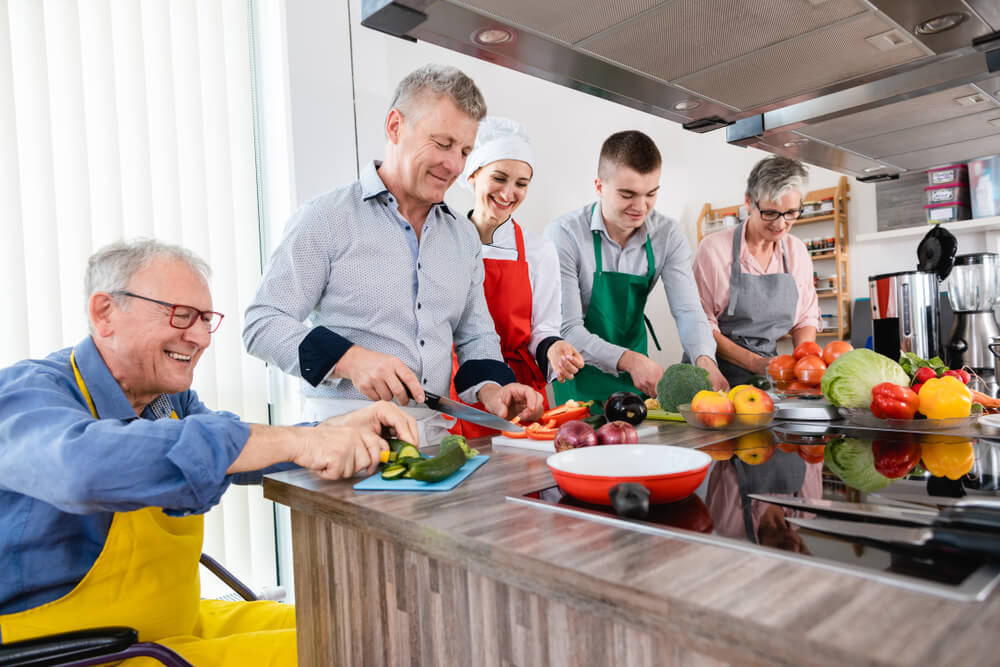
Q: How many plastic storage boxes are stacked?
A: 3